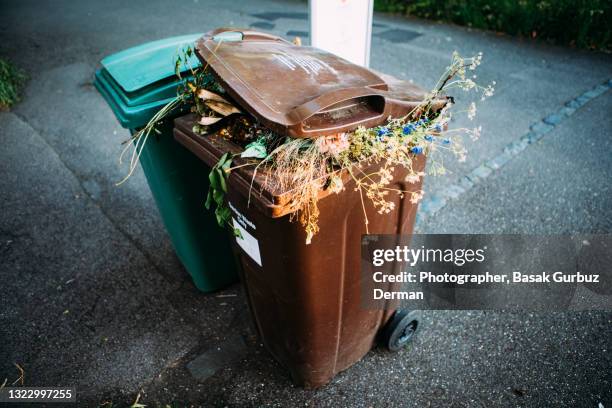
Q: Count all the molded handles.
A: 2